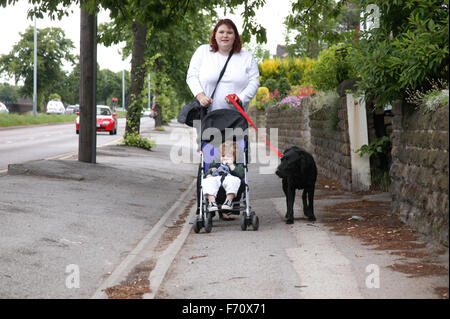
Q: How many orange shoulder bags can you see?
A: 0